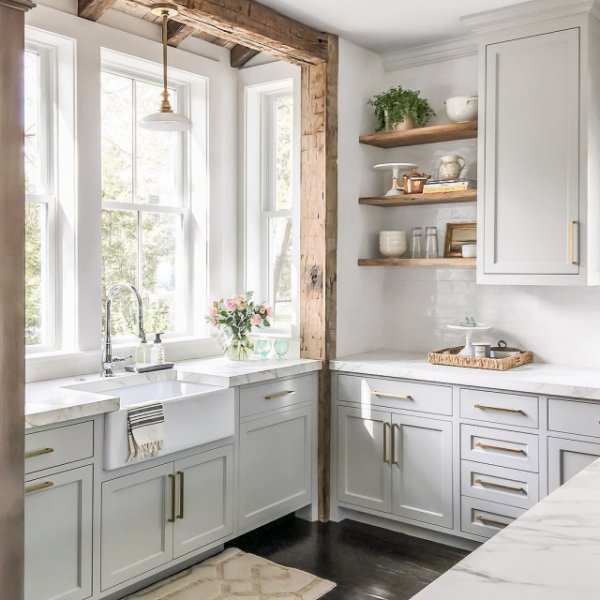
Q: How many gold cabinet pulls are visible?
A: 13